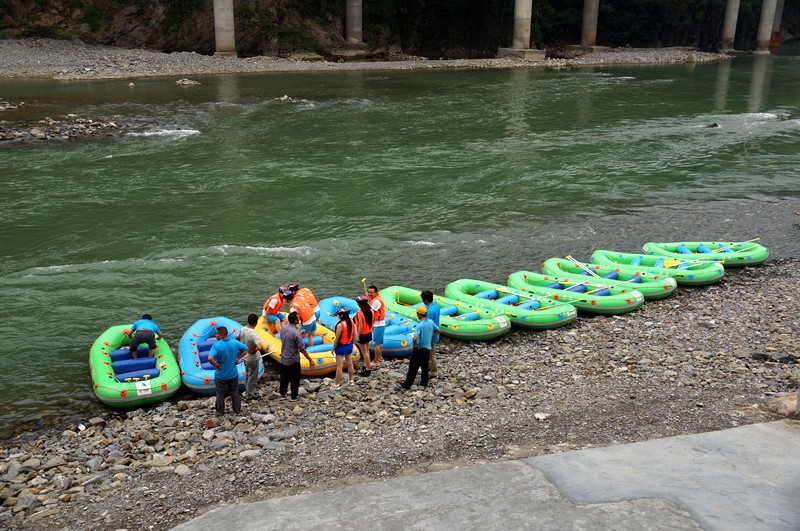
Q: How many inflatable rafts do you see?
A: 10